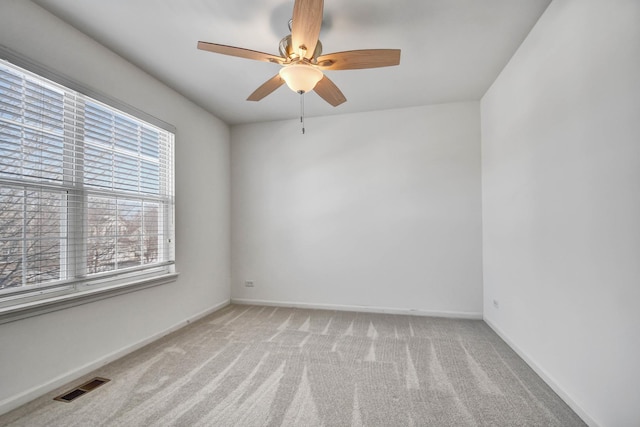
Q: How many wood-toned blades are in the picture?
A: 5